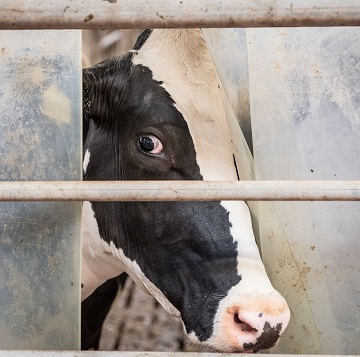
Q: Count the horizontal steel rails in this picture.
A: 3